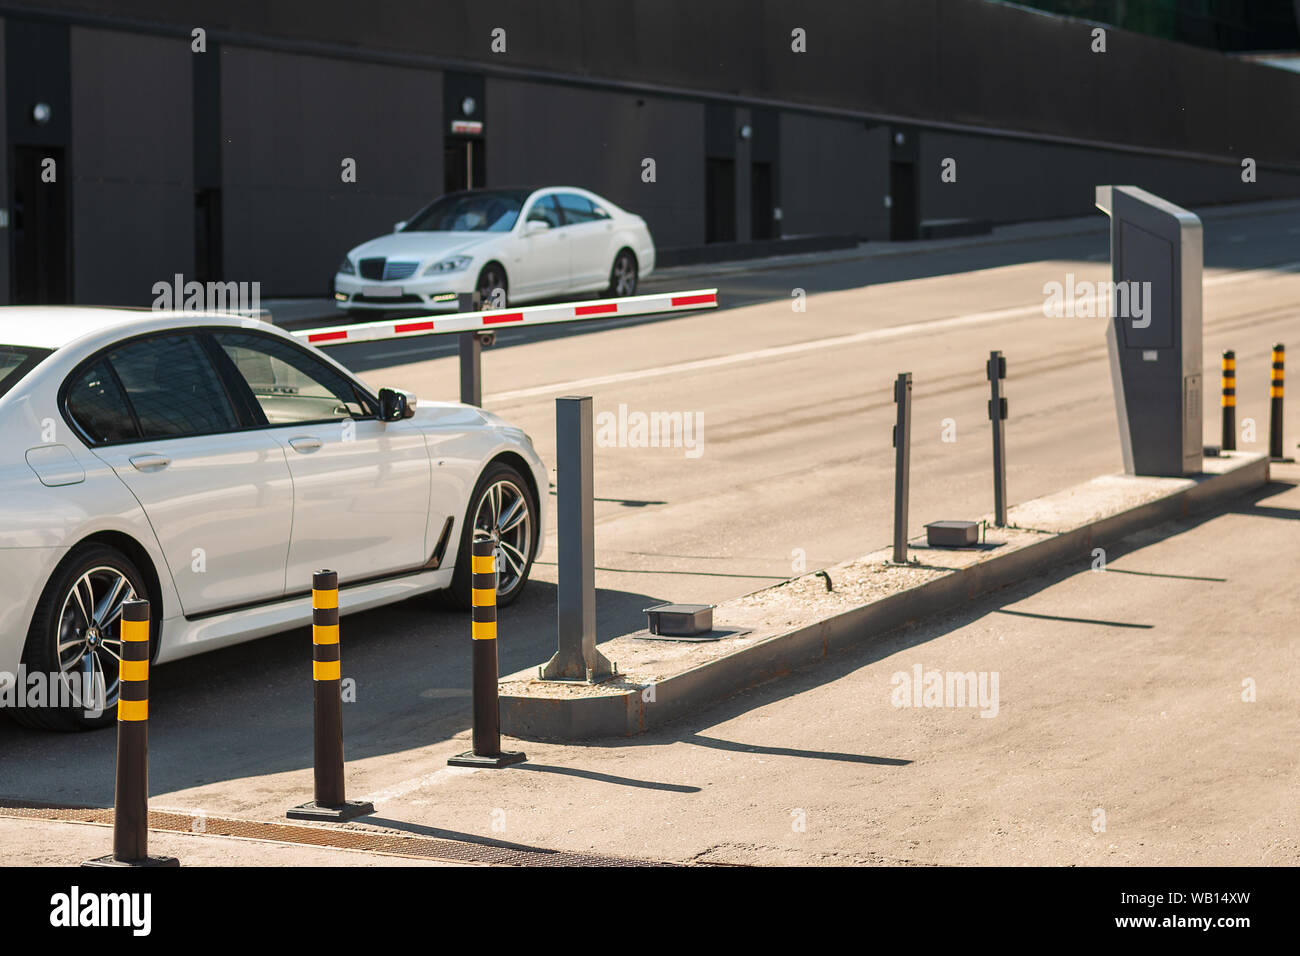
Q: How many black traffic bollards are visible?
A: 5